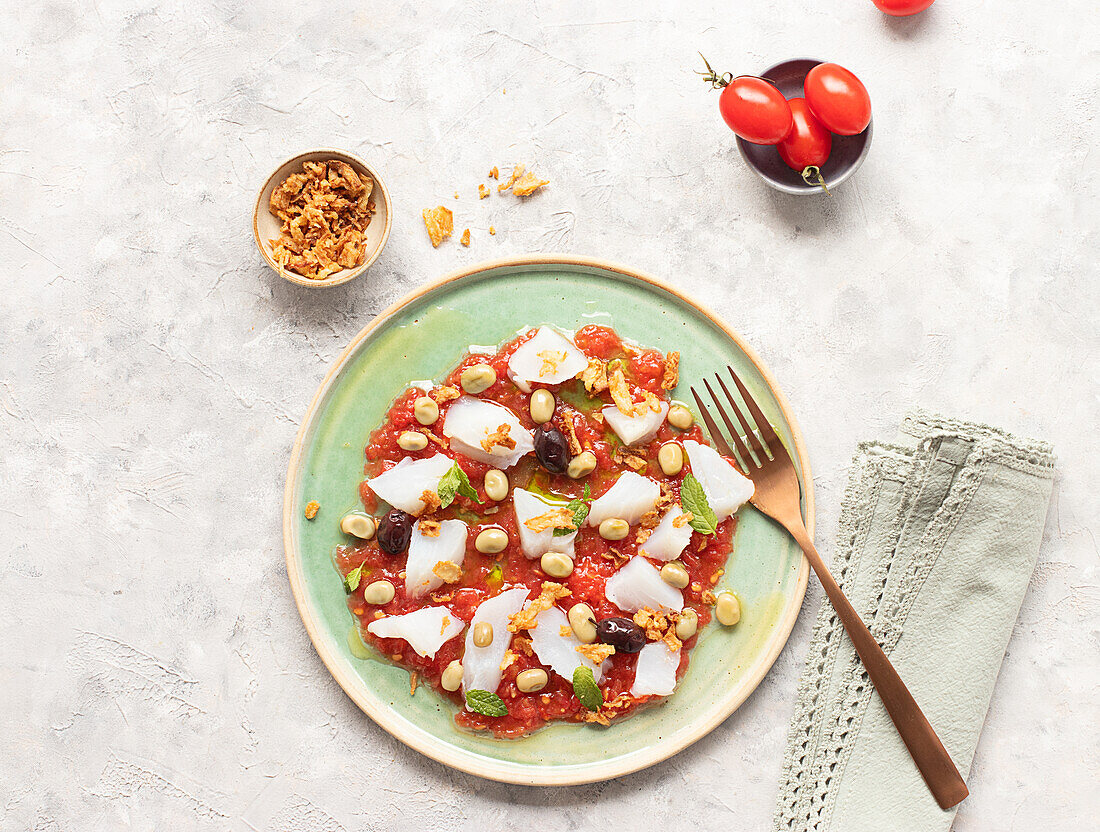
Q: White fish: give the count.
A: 14